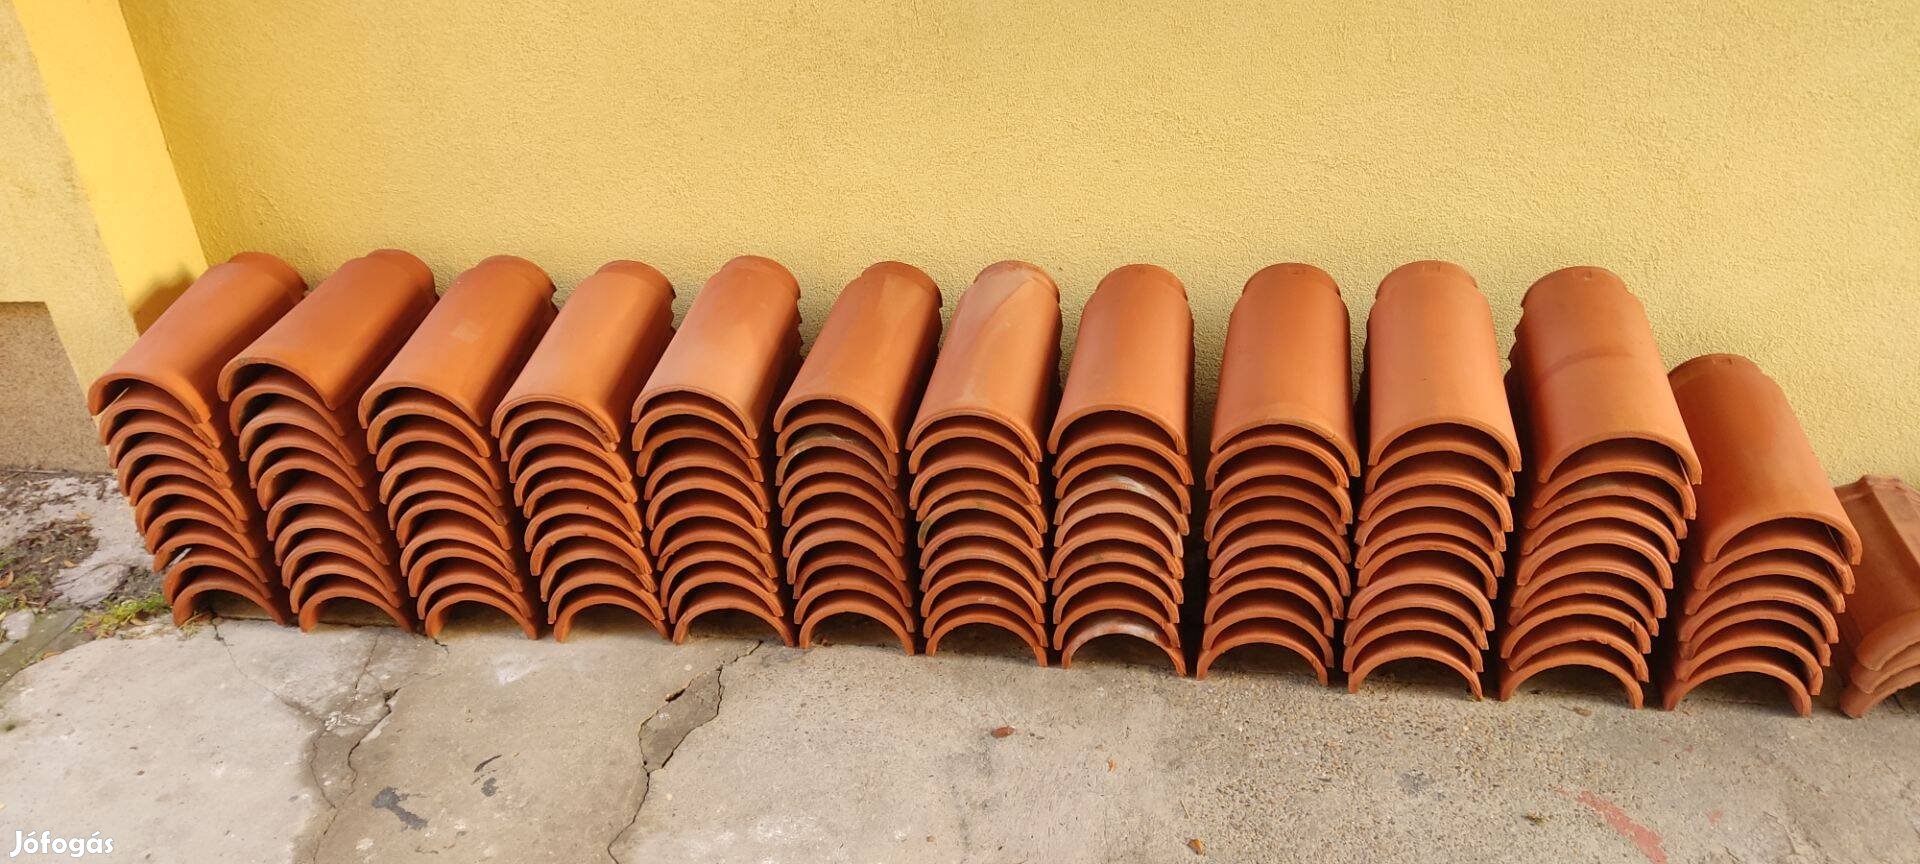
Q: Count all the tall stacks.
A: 11